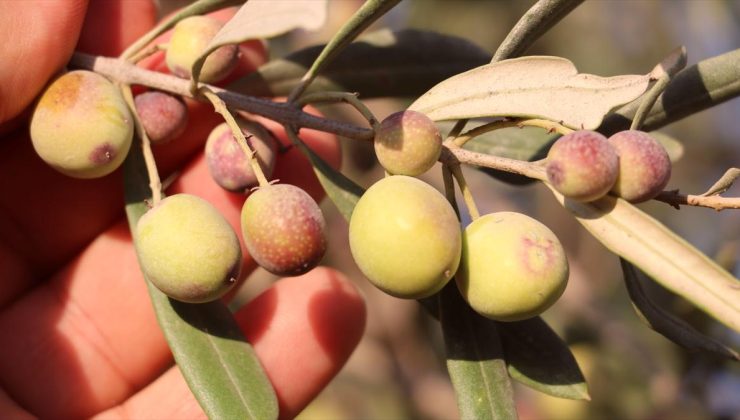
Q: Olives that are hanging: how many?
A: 11